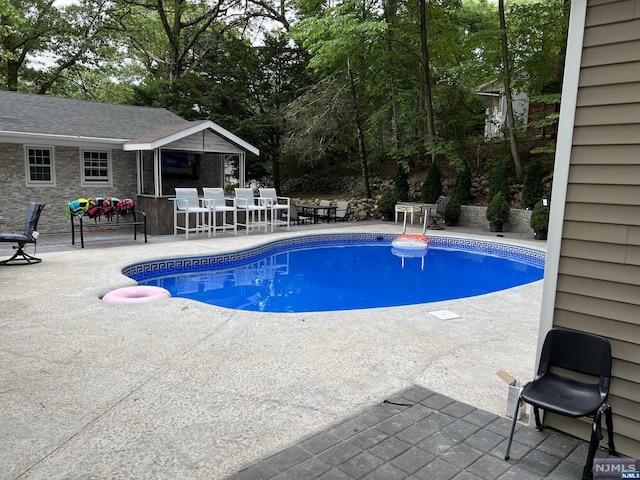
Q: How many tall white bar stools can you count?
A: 4